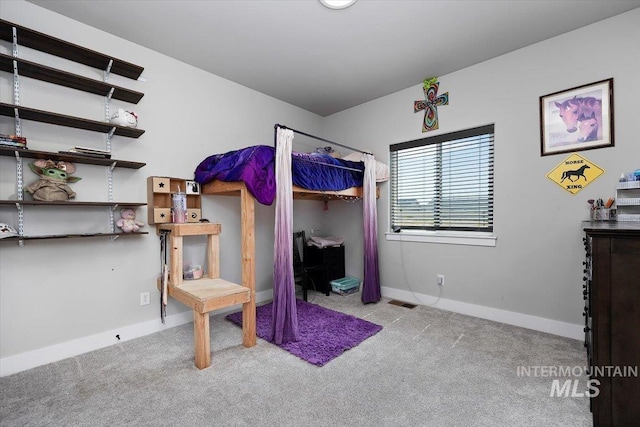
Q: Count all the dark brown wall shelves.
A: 6